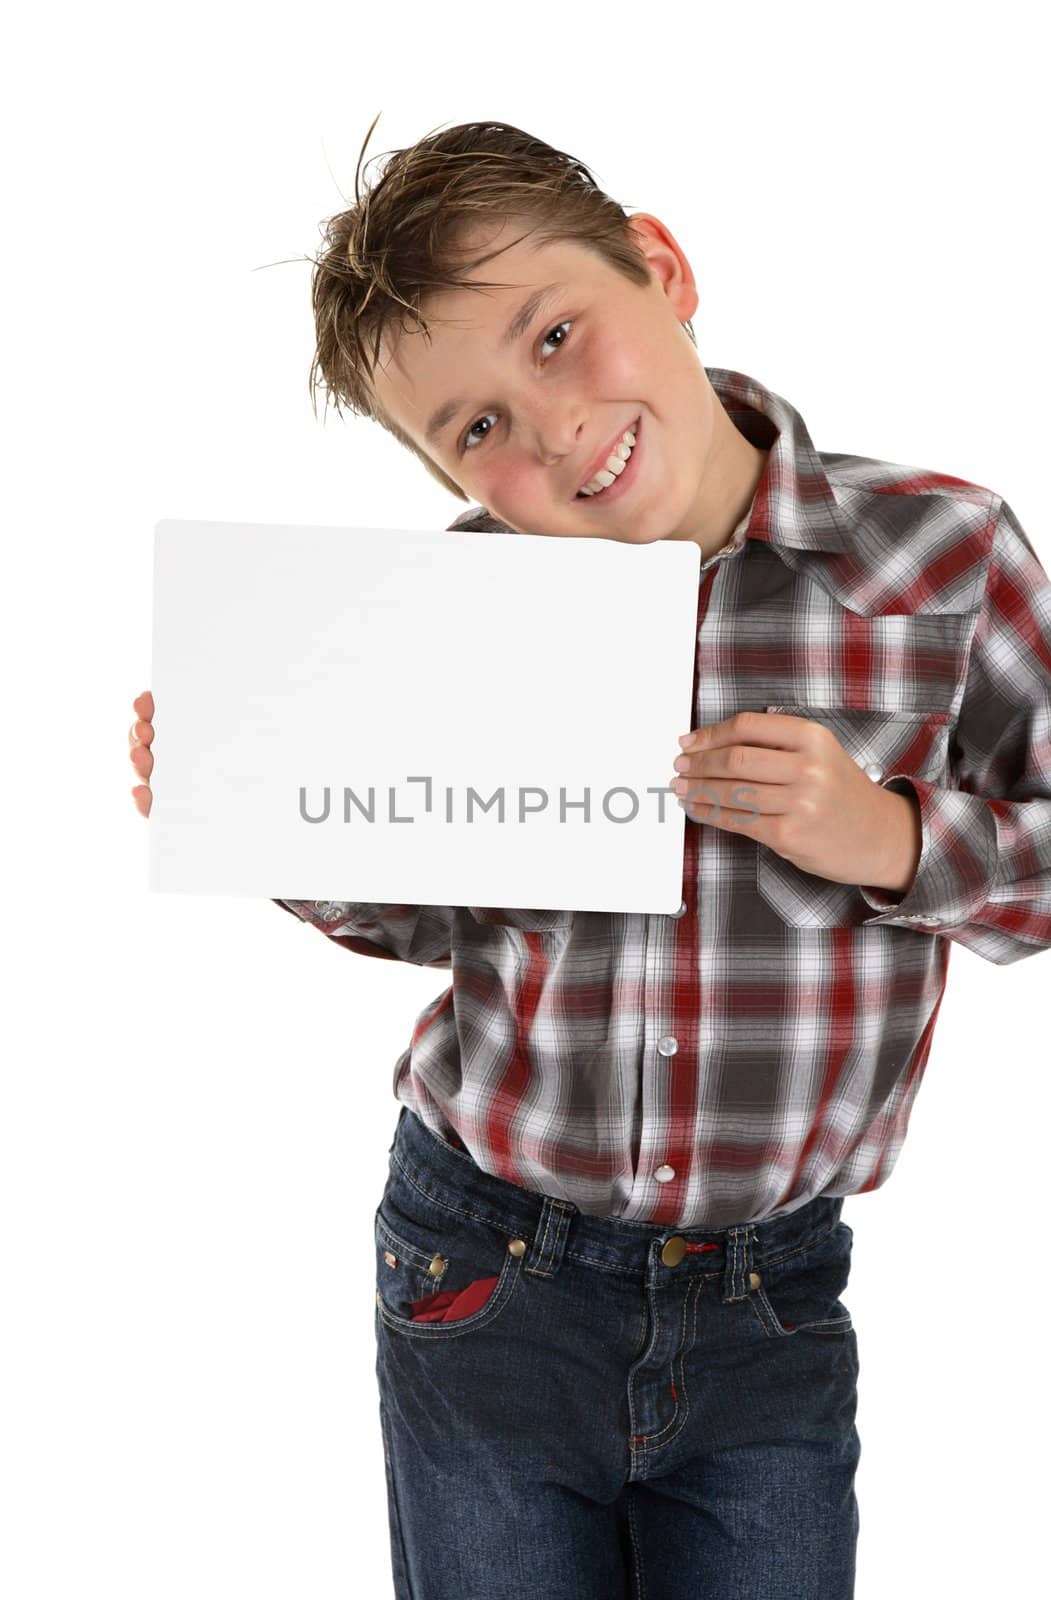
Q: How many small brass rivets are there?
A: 3